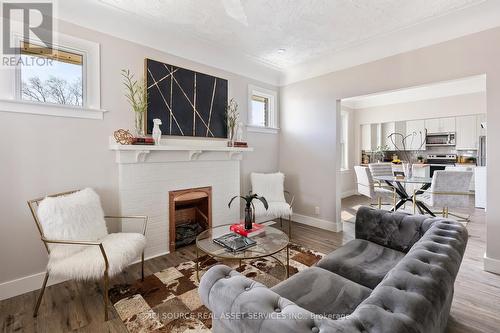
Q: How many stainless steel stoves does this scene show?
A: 1